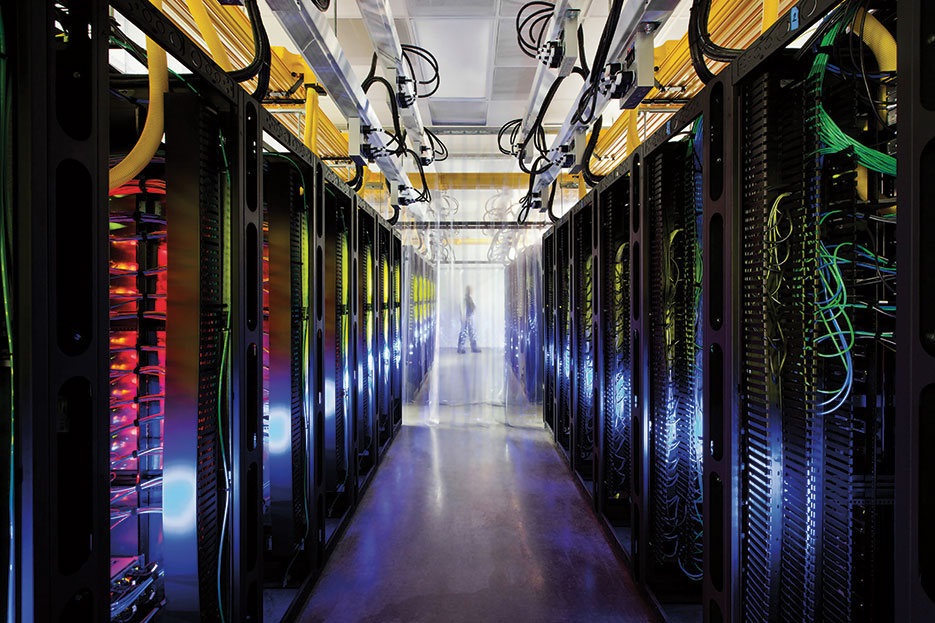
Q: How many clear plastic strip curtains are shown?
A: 1